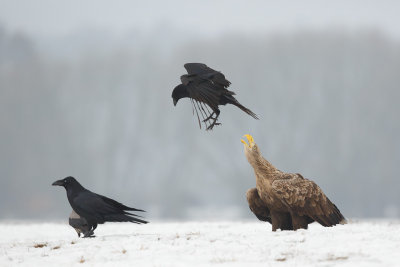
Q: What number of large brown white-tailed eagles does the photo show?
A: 1